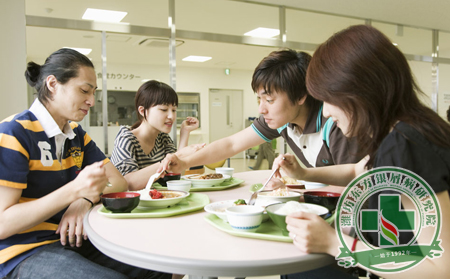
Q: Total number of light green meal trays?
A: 4